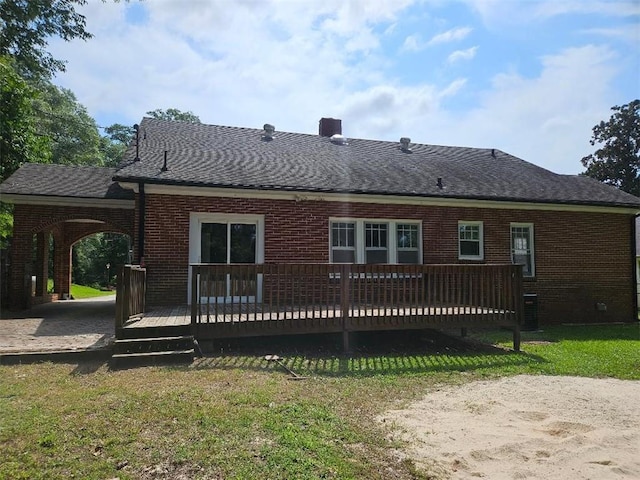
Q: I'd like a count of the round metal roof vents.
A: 3